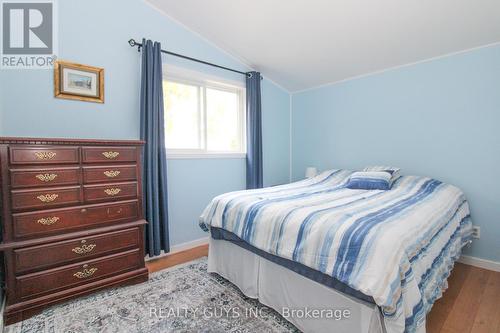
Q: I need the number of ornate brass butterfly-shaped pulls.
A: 9